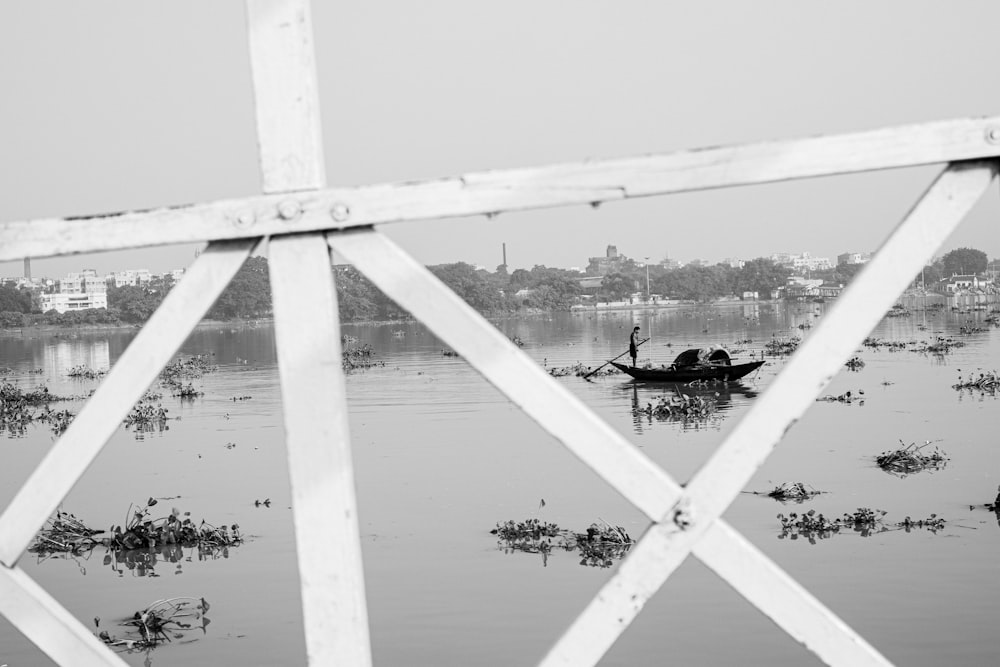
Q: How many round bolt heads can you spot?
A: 5